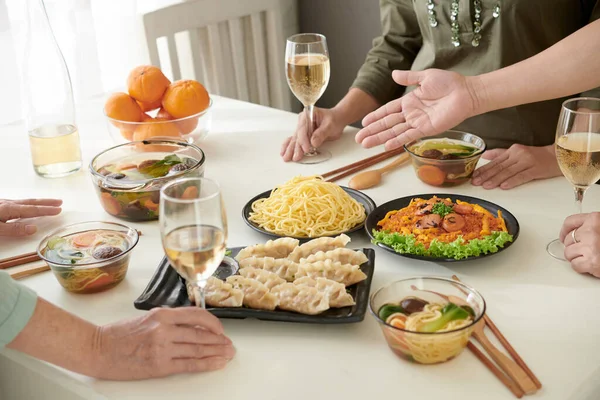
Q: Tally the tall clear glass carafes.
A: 1